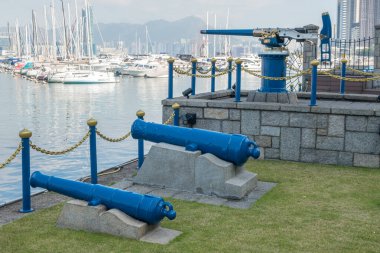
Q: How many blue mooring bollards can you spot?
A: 11